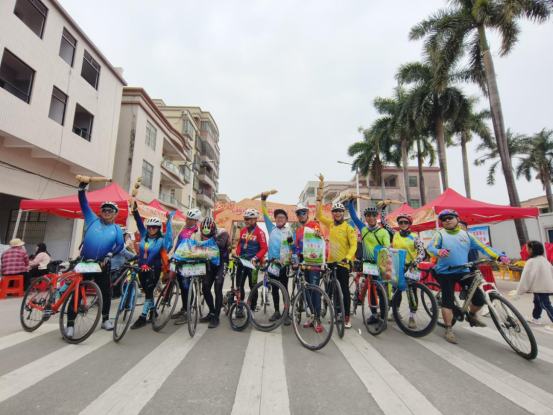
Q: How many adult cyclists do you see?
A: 11